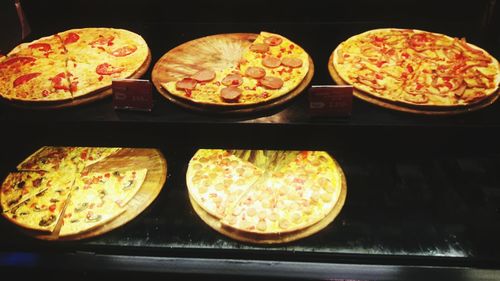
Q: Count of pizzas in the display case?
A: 5